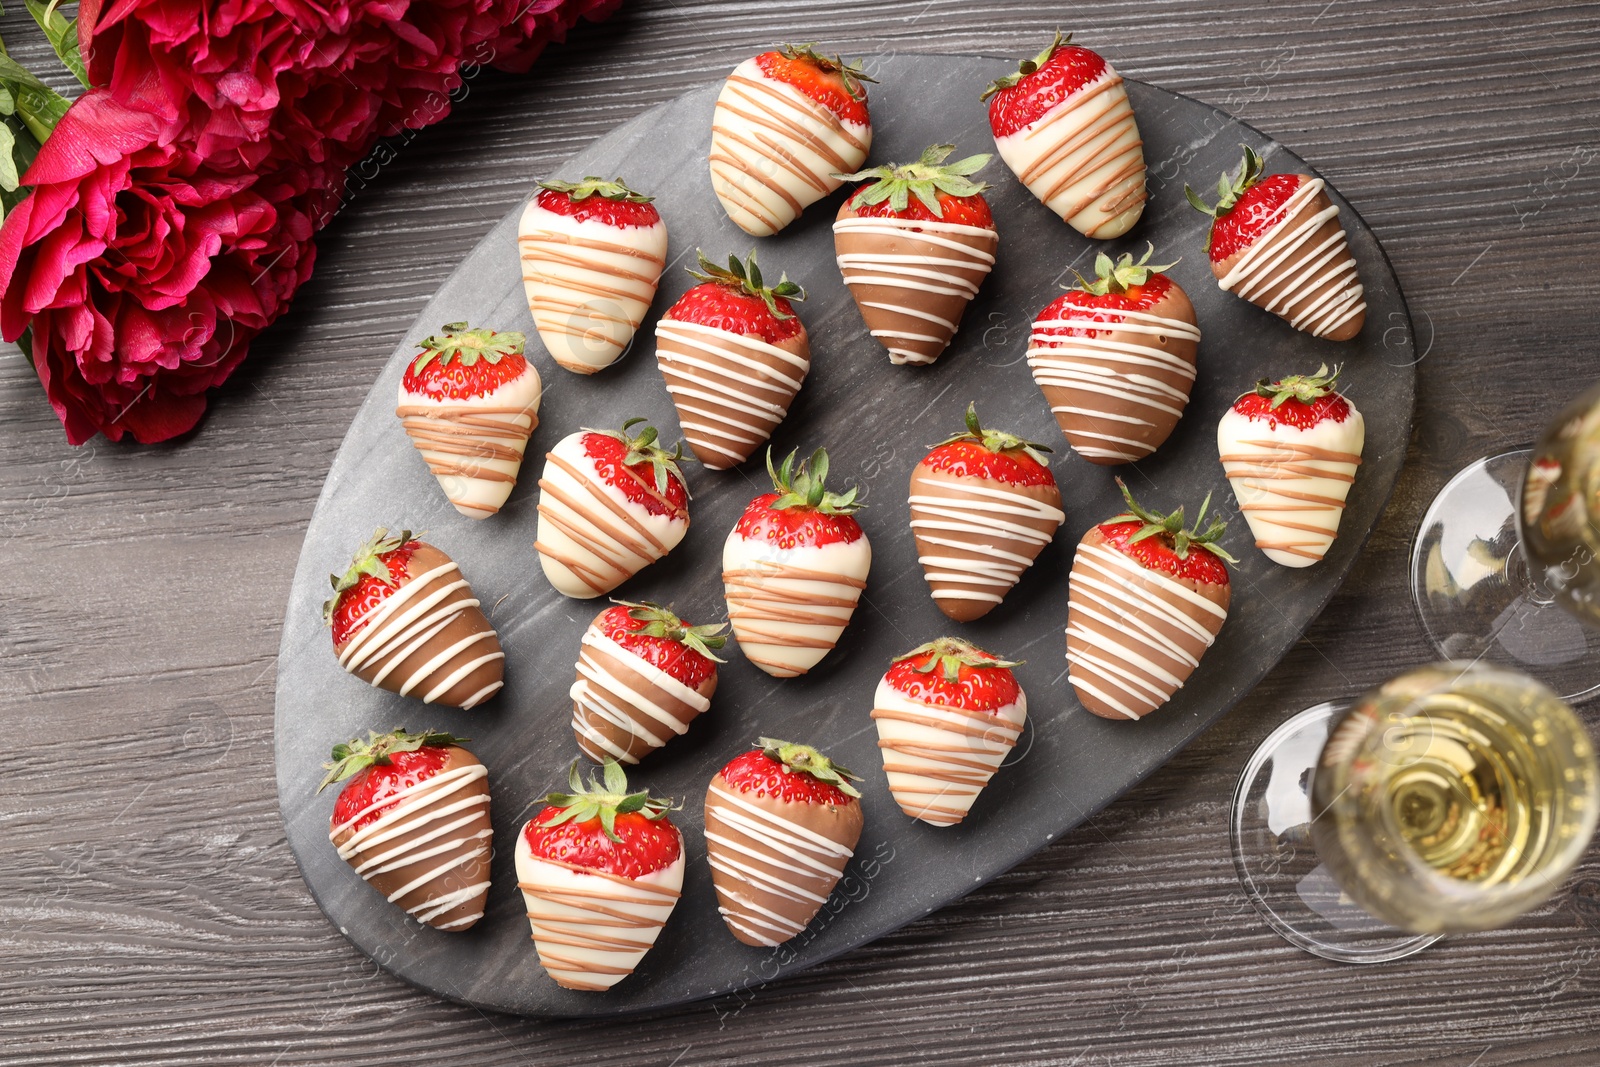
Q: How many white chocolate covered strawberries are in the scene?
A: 9